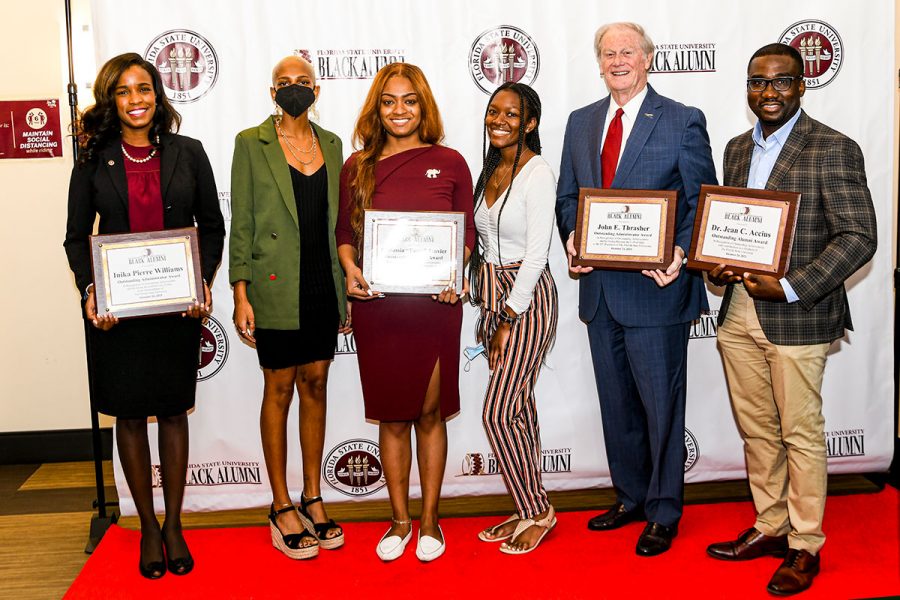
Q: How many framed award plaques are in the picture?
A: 4